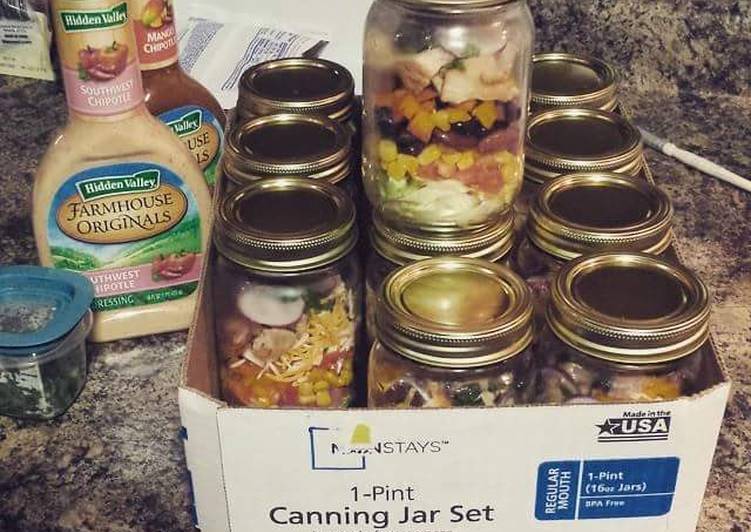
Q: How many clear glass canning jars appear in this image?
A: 10